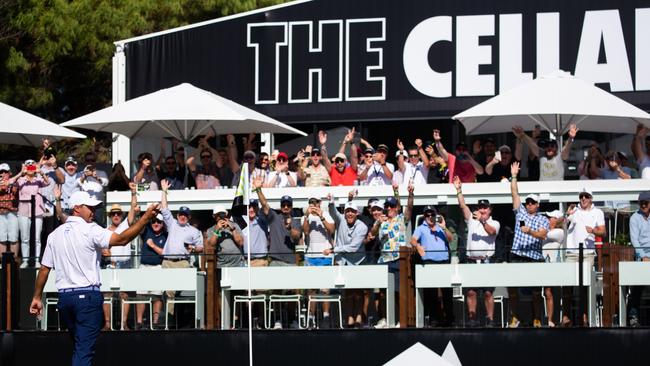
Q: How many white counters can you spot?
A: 4